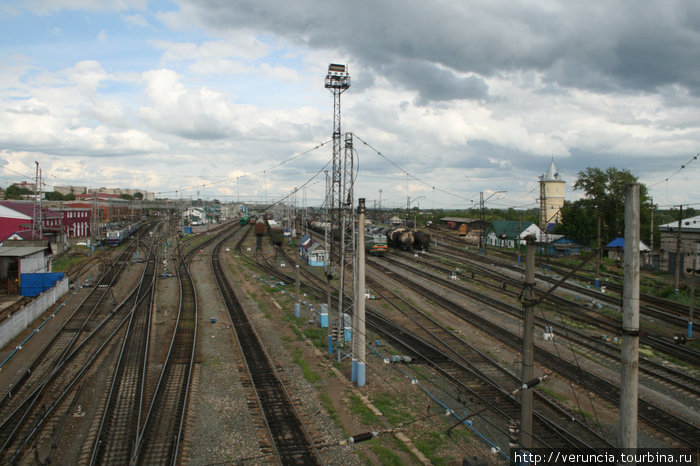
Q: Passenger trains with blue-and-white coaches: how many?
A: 1